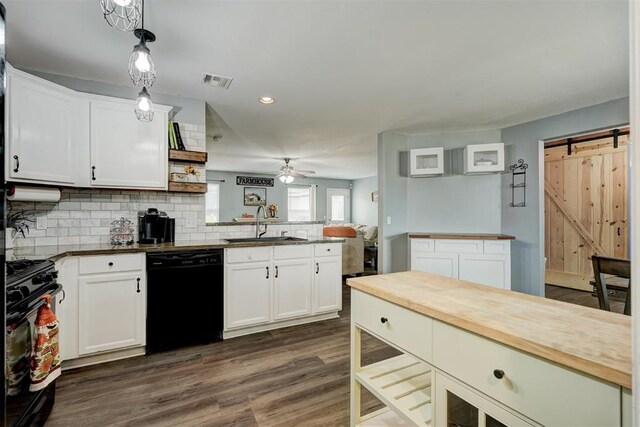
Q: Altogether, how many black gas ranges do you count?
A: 1